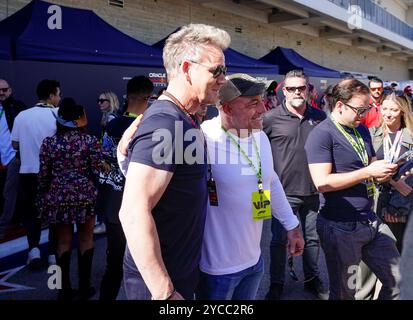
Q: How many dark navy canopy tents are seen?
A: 3